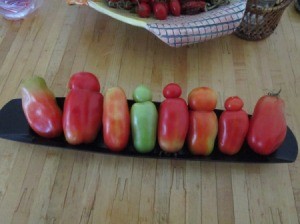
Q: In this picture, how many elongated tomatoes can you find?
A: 8